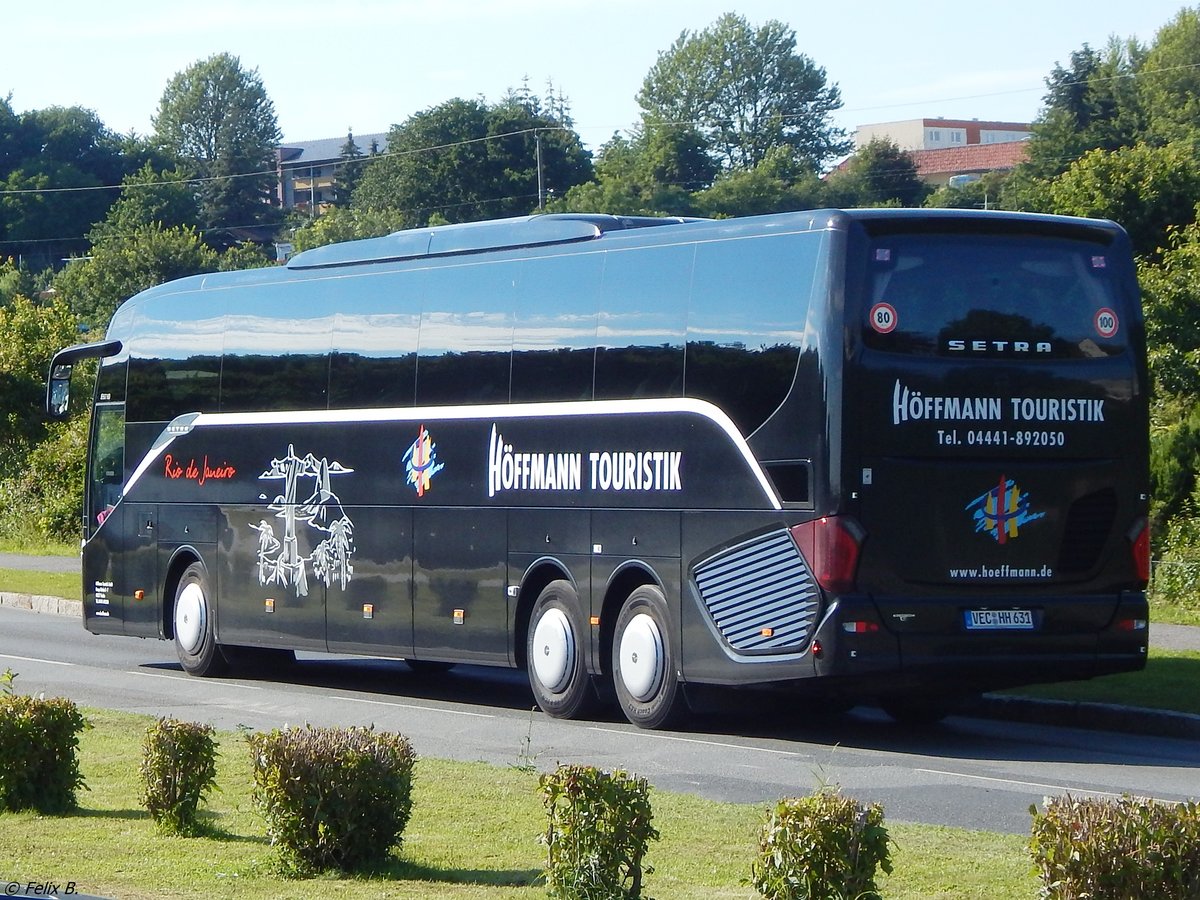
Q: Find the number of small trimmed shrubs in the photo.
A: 6